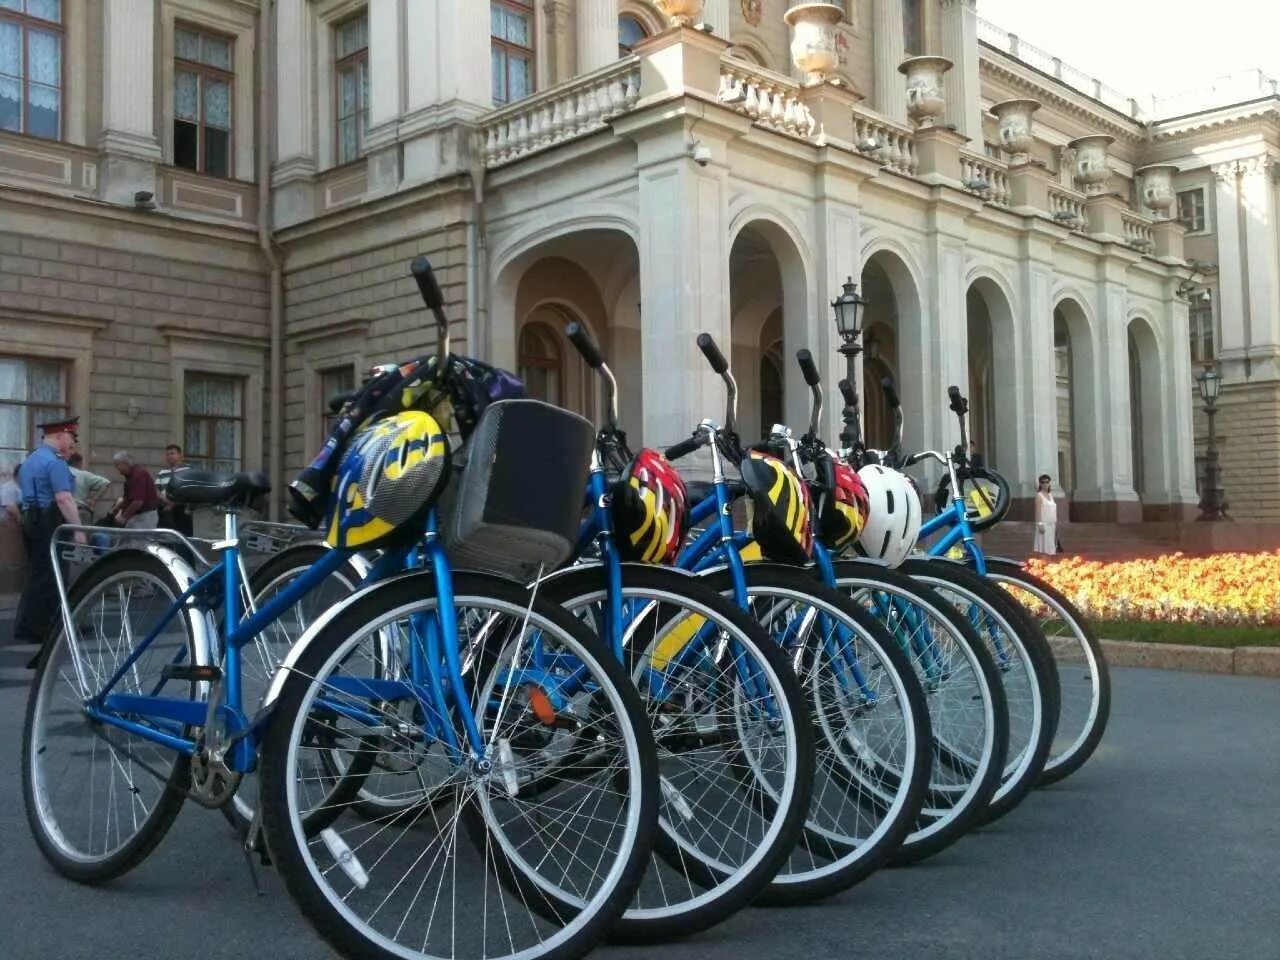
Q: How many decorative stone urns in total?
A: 6